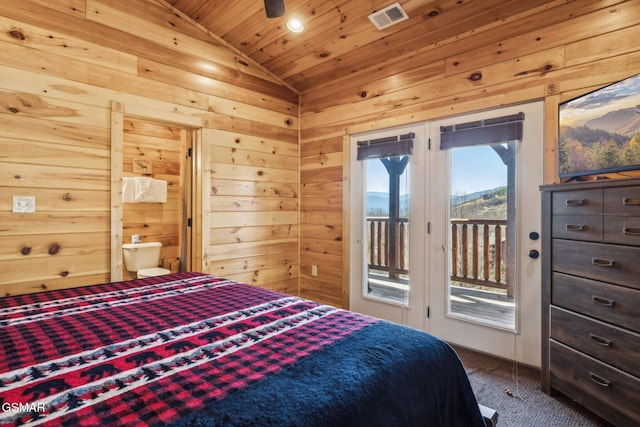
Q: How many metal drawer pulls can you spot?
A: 8